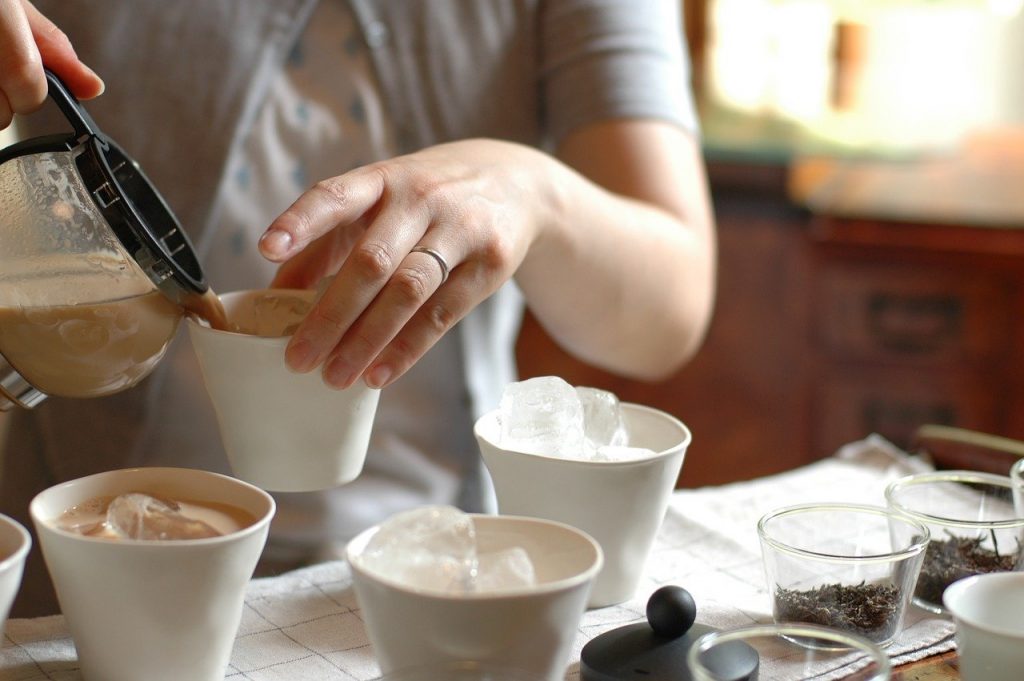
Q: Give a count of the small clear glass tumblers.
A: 4